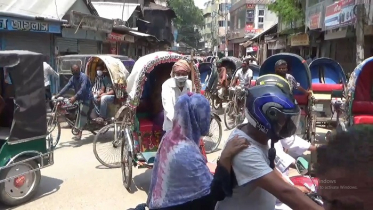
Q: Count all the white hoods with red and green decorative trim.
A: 1